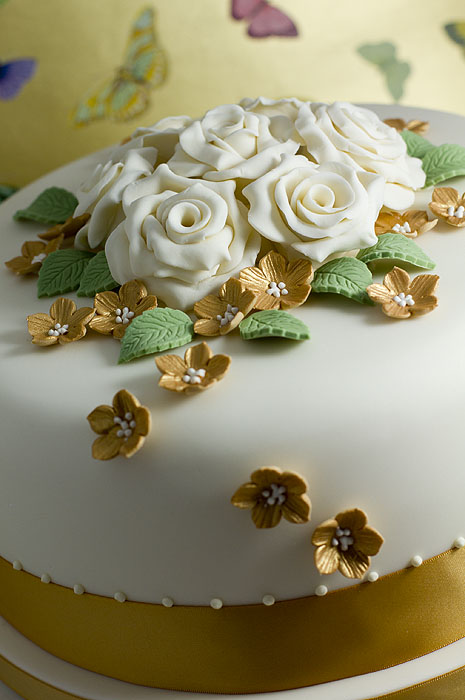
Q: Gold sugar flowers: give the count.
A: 14